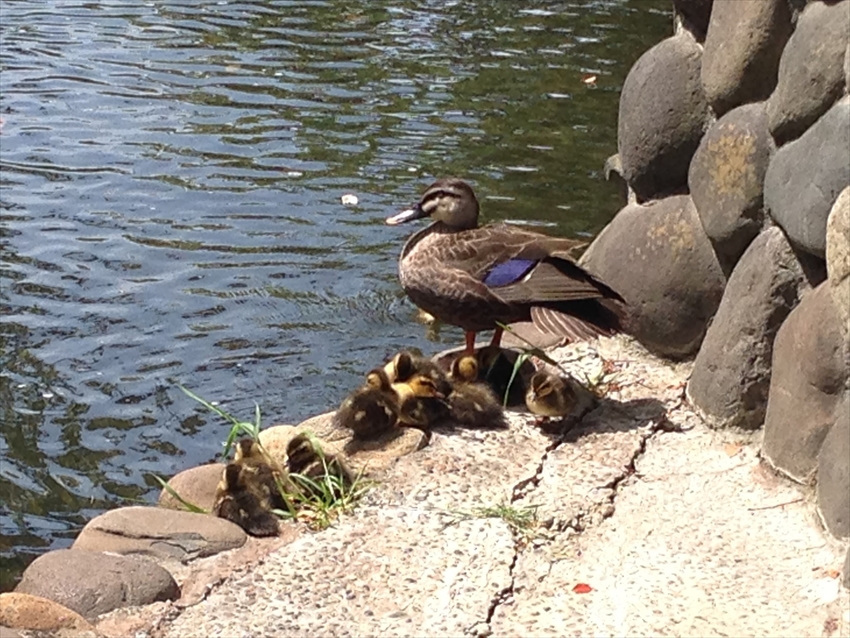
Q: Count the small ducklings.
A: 8